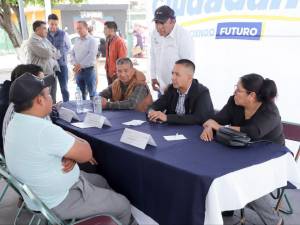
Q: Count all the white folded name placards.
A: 3